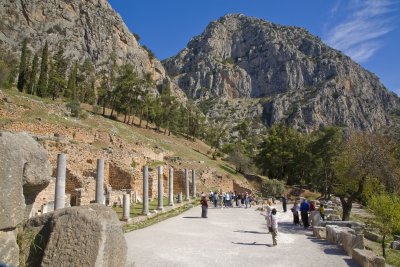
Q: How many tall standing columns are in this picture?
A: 7